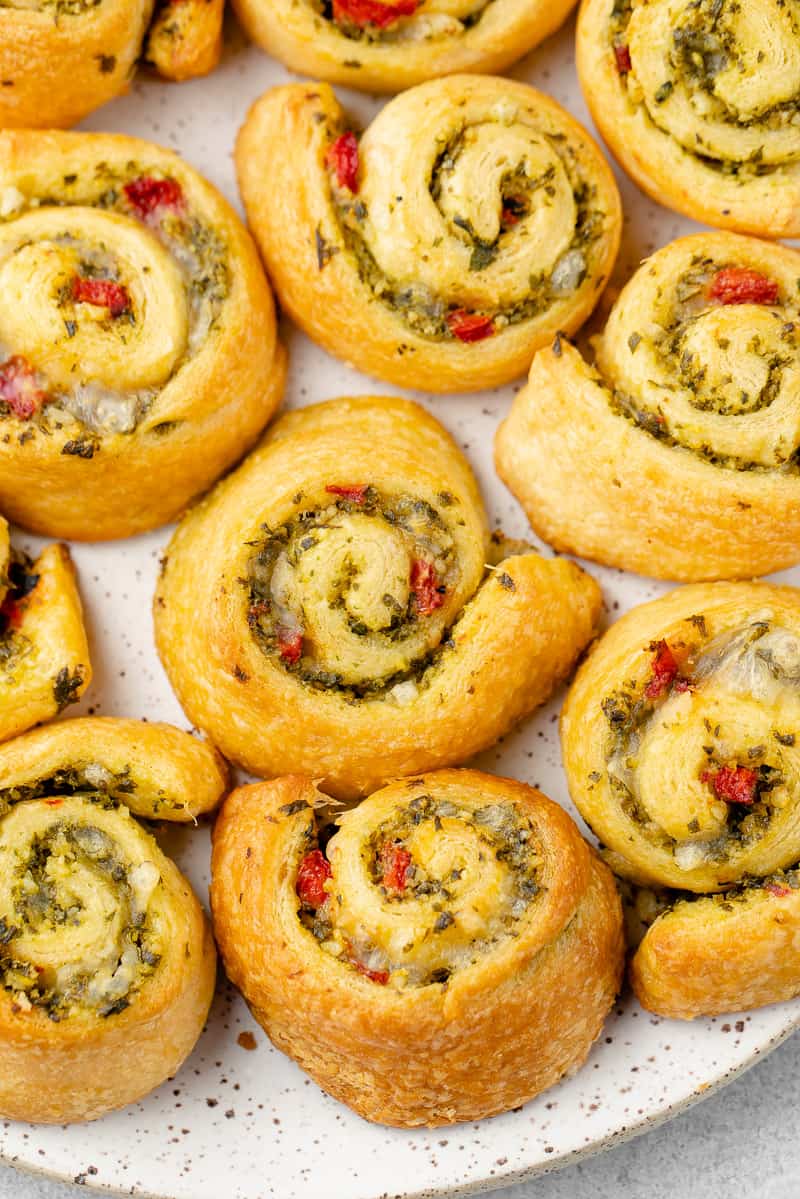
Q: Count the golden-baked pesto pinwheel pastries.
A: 11